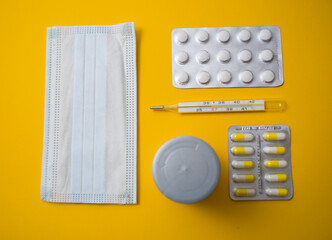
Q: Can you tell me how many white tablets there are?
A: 15